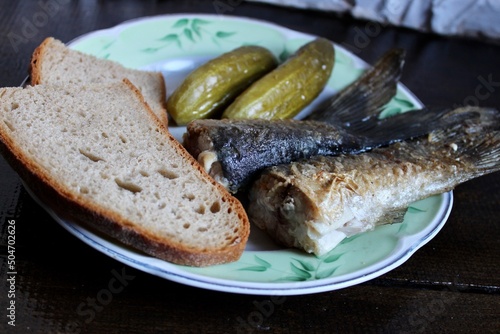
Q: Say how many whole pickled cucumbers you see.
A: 2